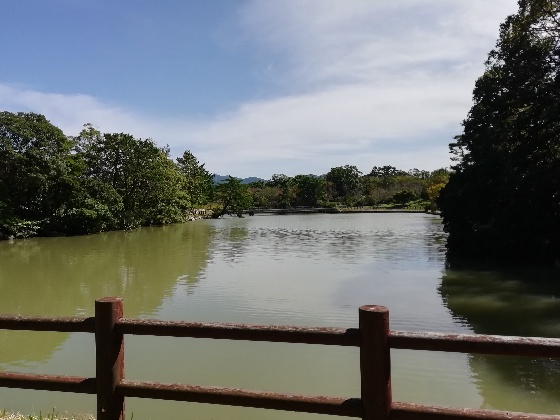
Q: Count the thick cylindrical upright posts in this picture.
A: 2